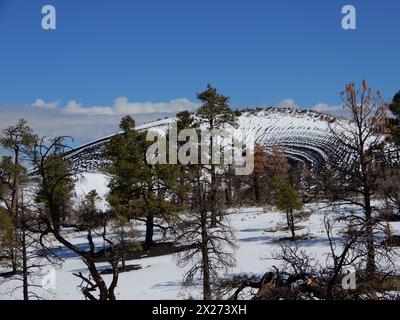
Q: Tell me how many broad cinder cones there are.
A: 1